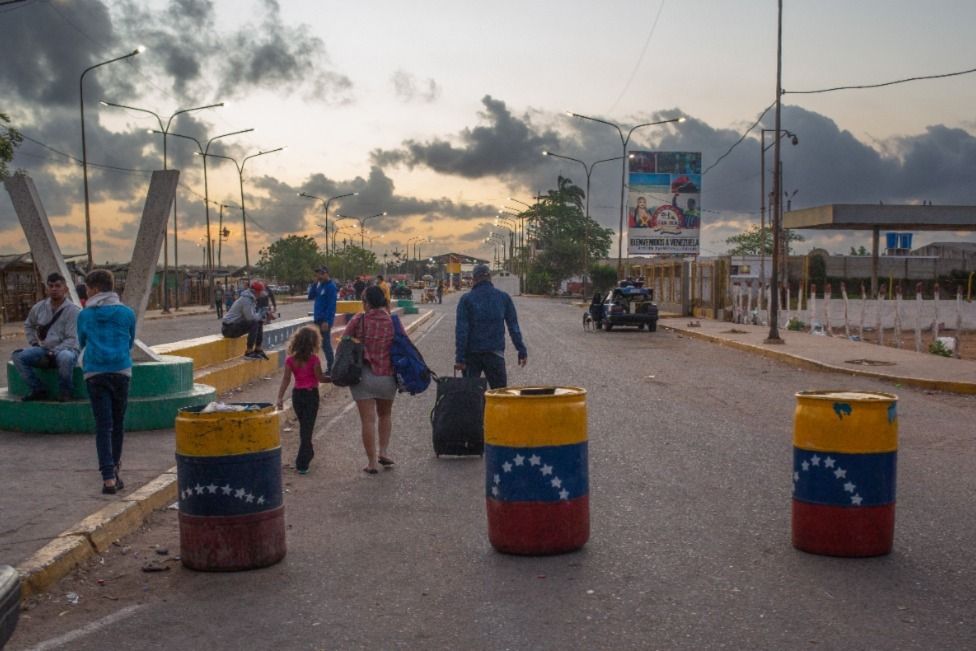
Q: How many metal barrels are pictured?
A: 3